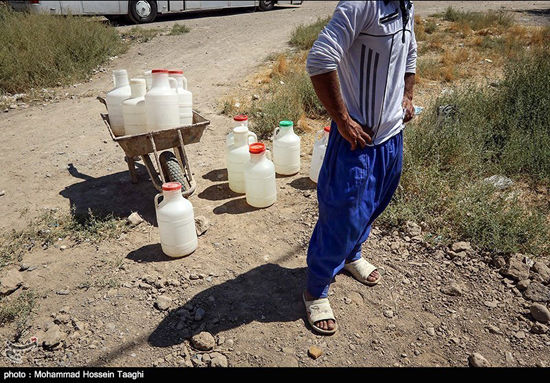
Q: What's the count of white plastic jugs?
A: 11